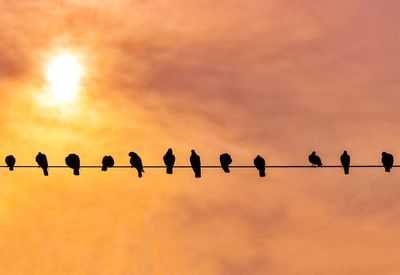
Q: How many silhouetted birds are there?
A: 12